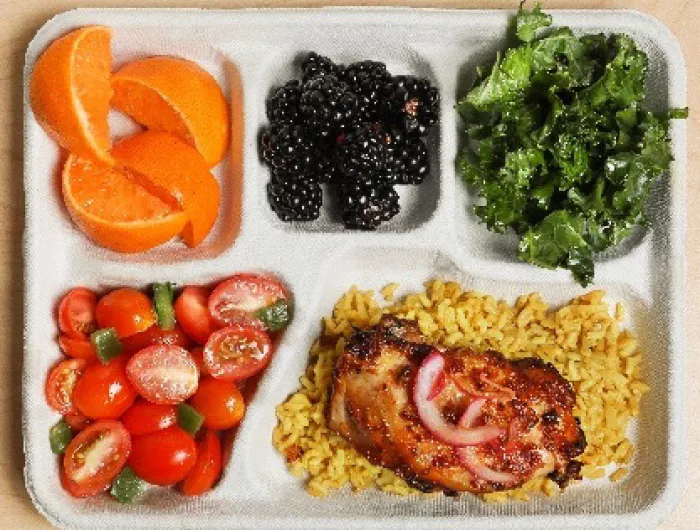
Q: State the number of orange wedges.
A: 4